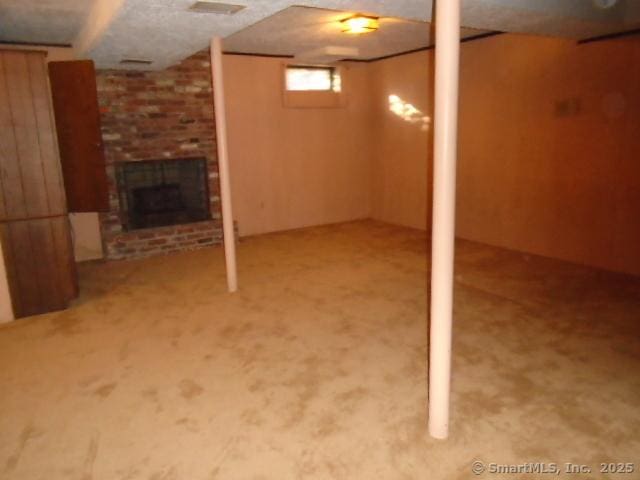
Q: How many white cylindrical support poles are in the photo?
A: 2